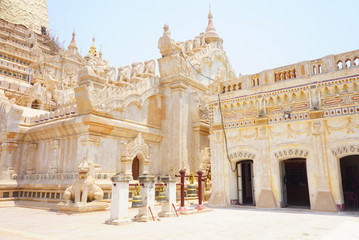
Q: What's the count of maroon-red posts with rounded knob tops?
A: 2